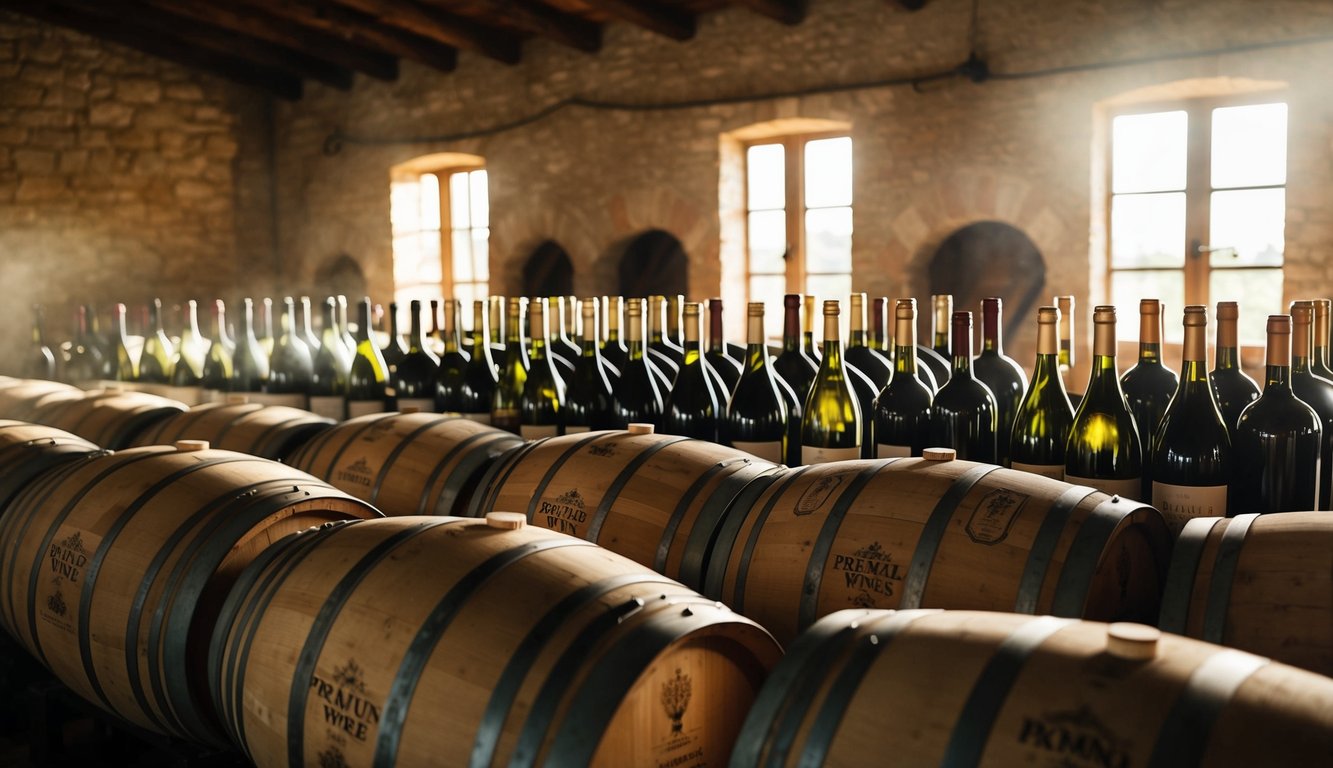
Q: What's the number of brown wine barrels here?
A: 11